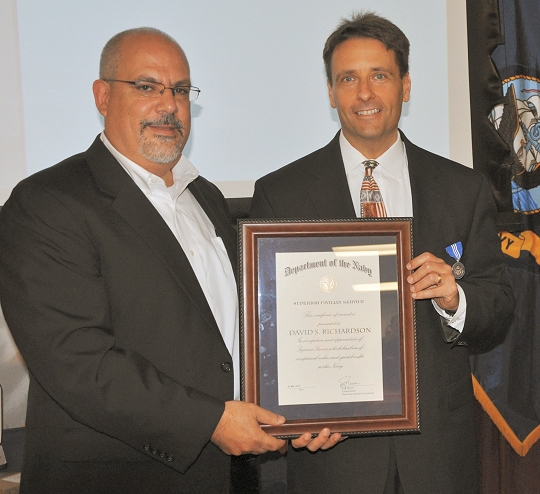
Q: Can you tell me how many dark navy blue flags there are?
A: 1